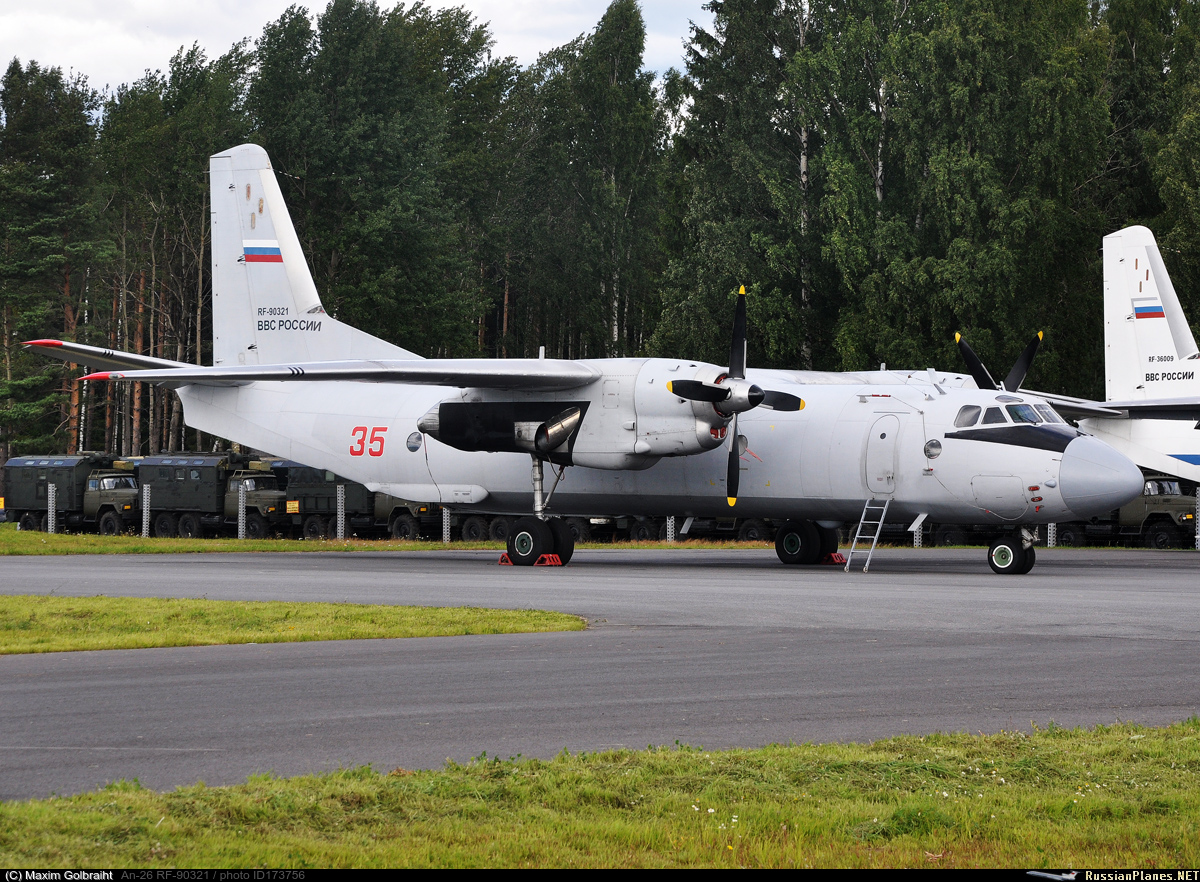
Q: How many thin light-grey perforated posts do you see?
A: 9